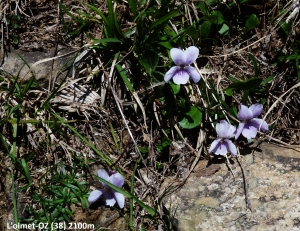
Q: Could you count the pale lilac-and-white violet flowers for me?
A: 4